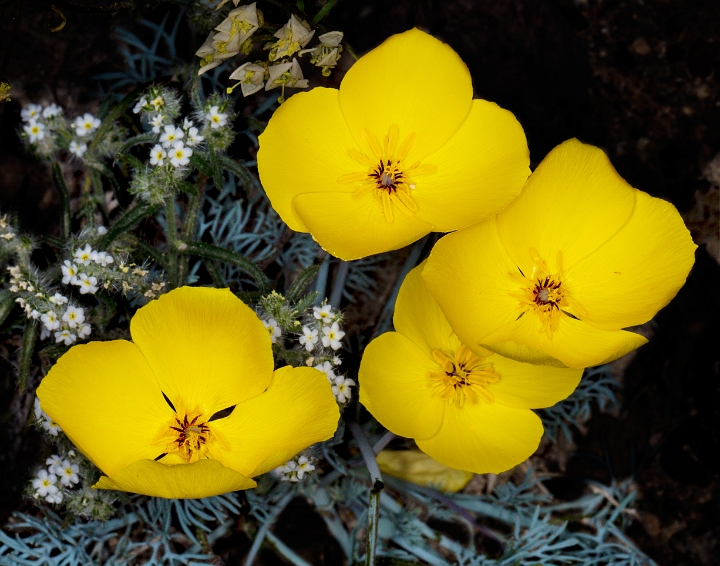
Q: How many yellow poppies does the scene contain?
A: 4